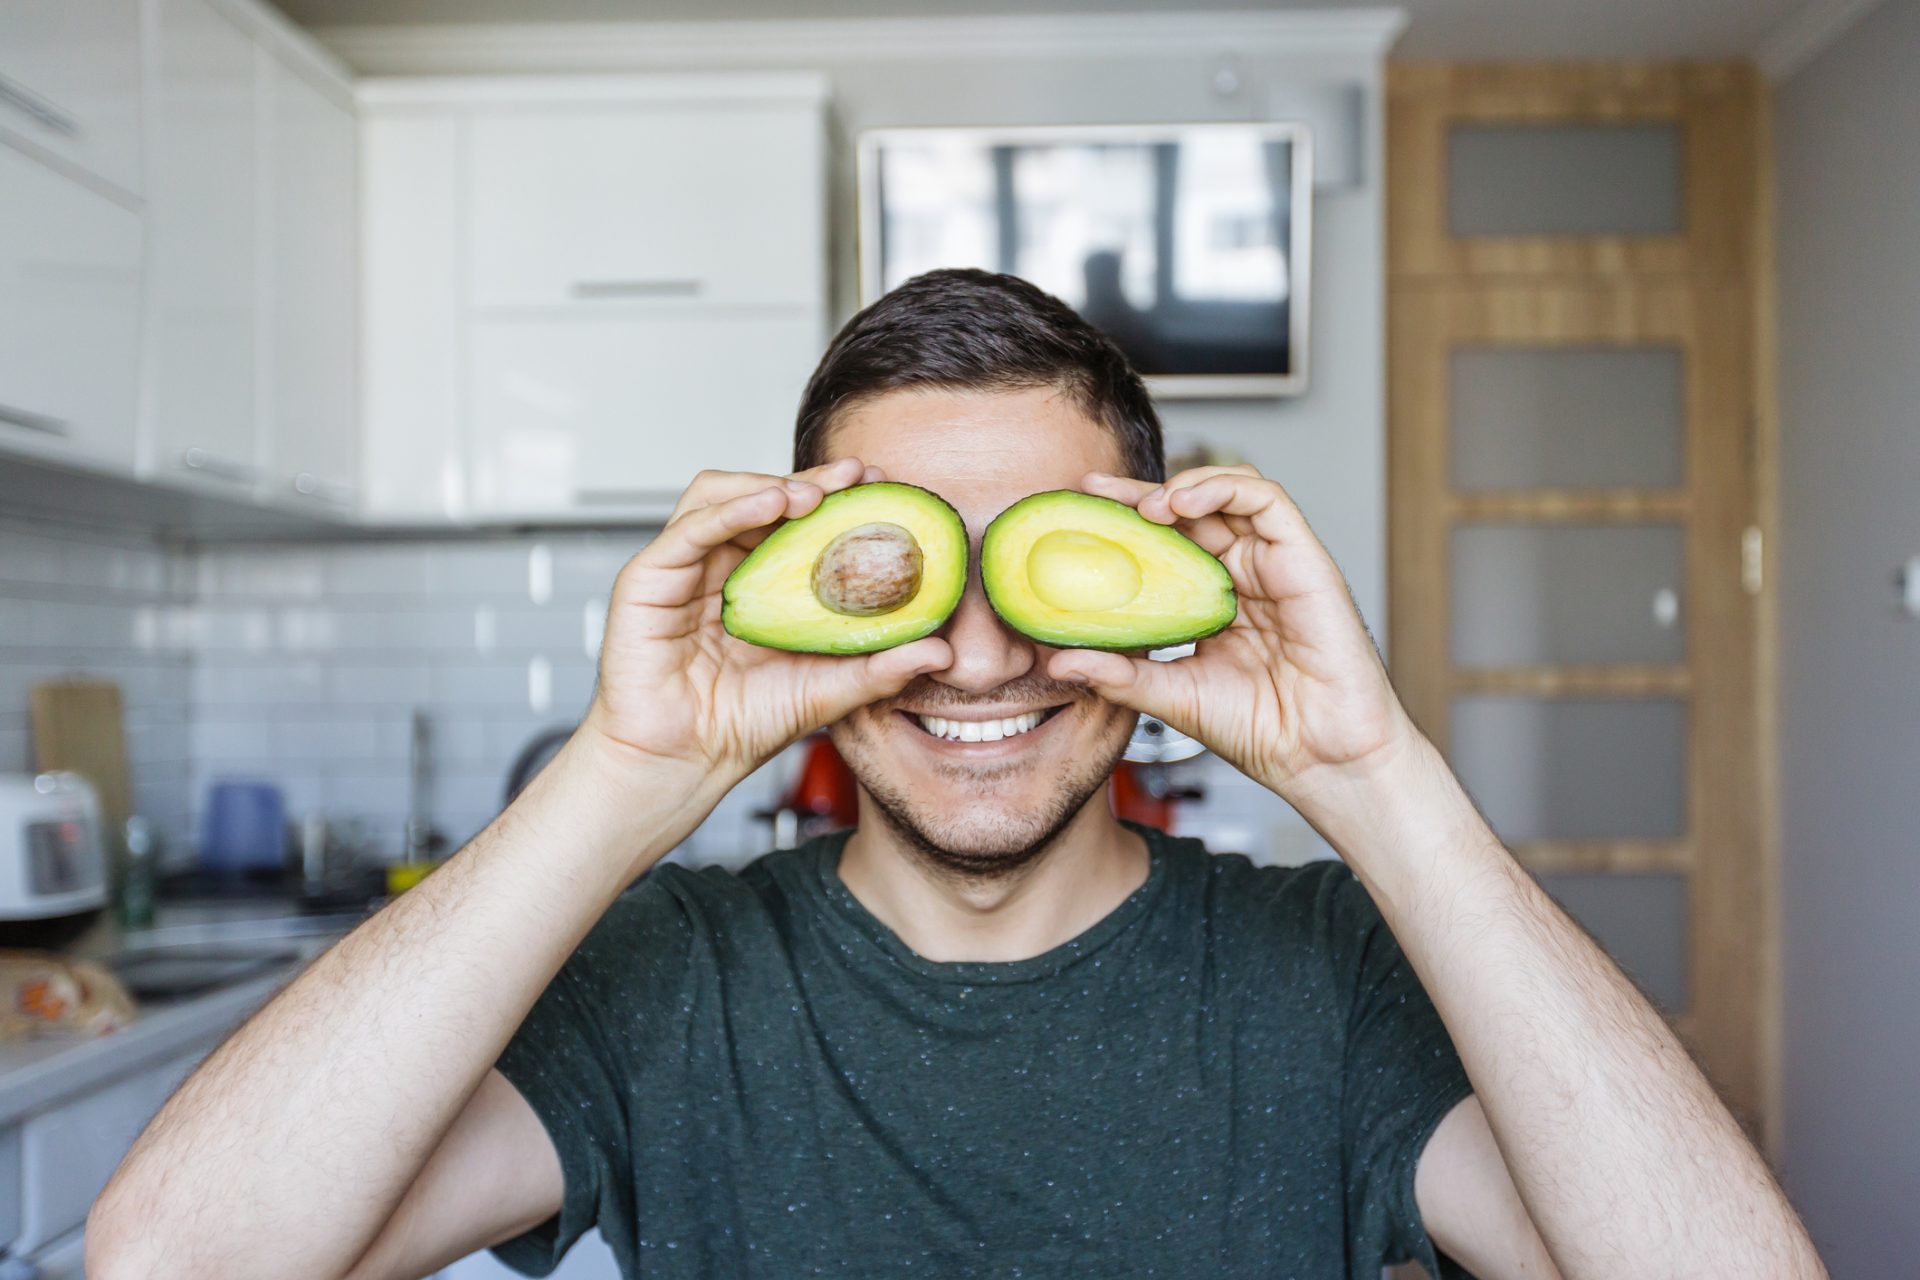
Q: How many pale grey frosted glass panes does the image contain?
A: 5